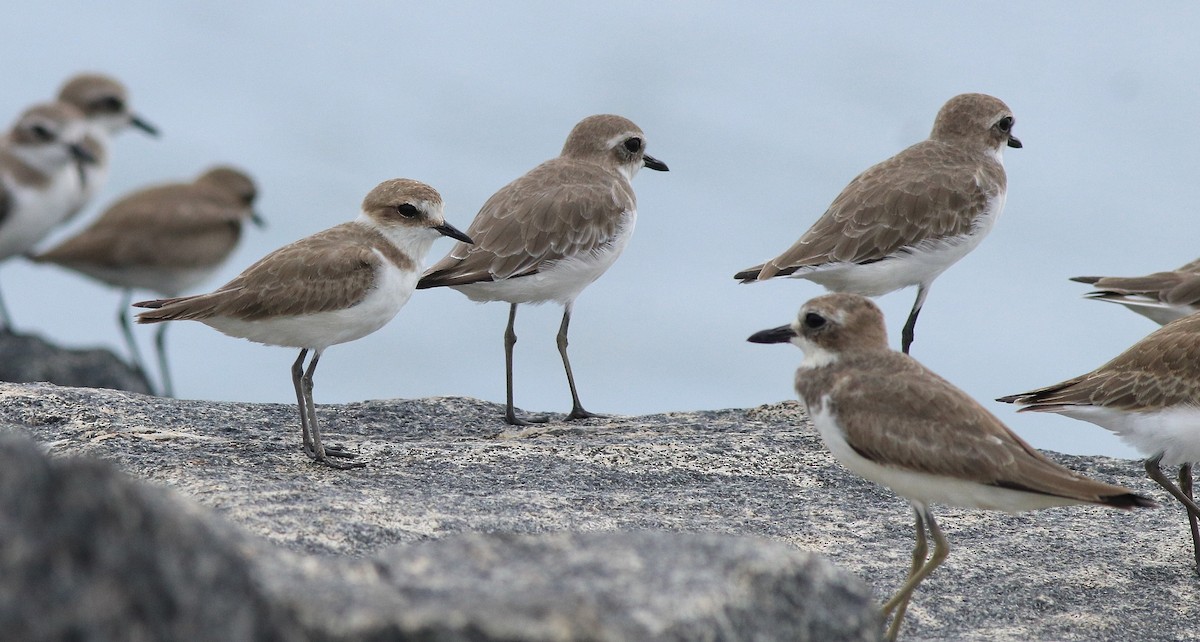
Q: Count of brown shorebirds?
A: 9